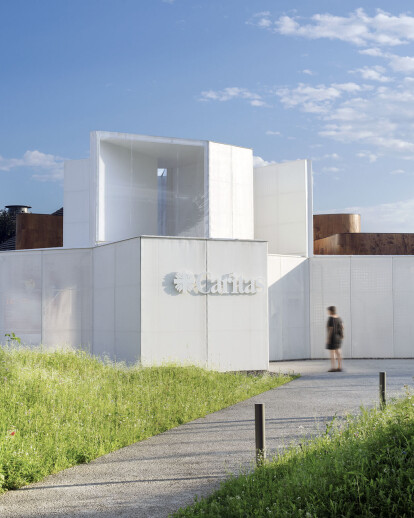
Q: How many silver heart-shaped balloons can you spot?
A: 0